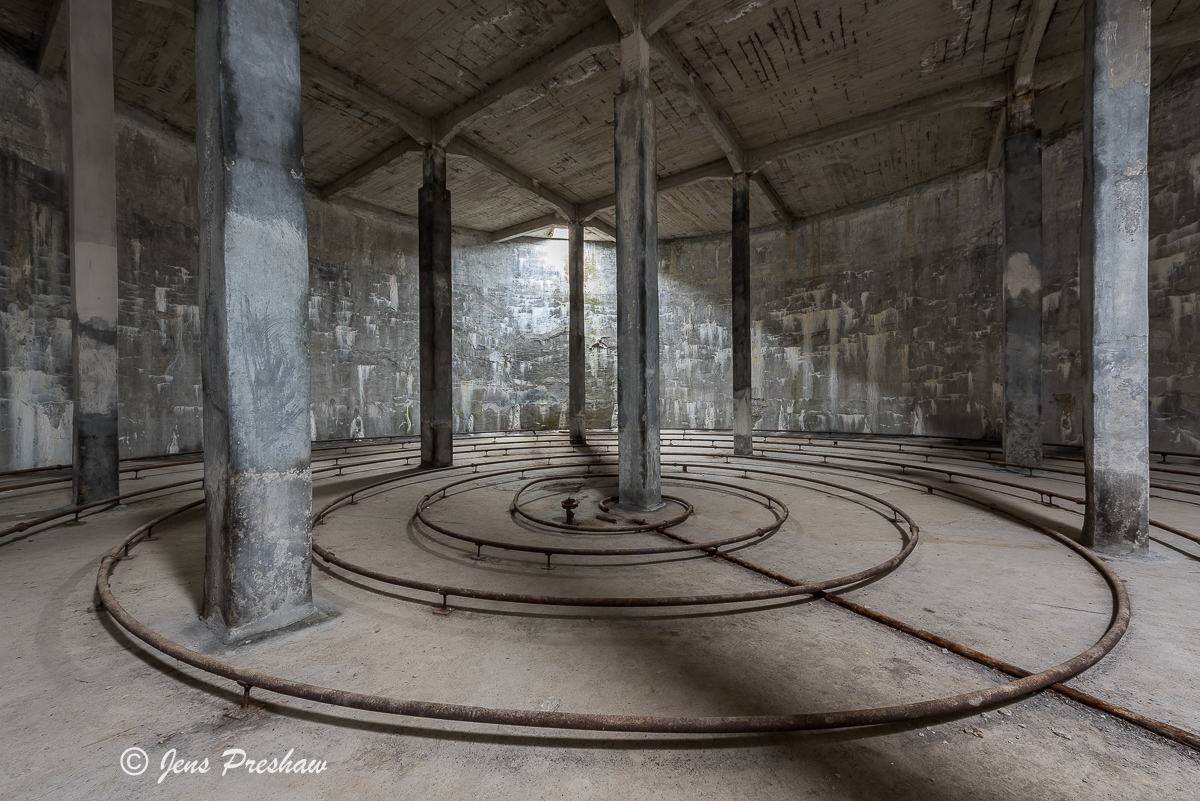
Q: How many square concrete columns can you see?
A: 8